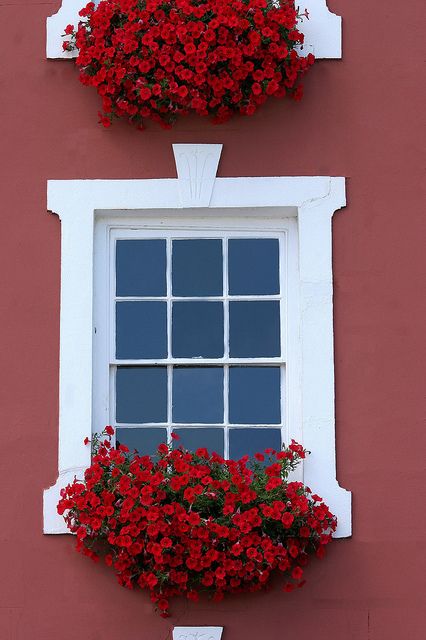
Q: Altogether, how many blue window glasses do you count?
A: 12